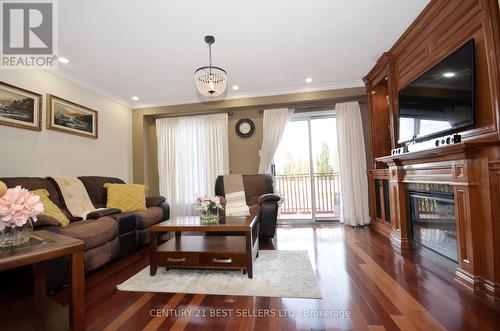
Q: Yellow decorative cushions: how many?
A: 2